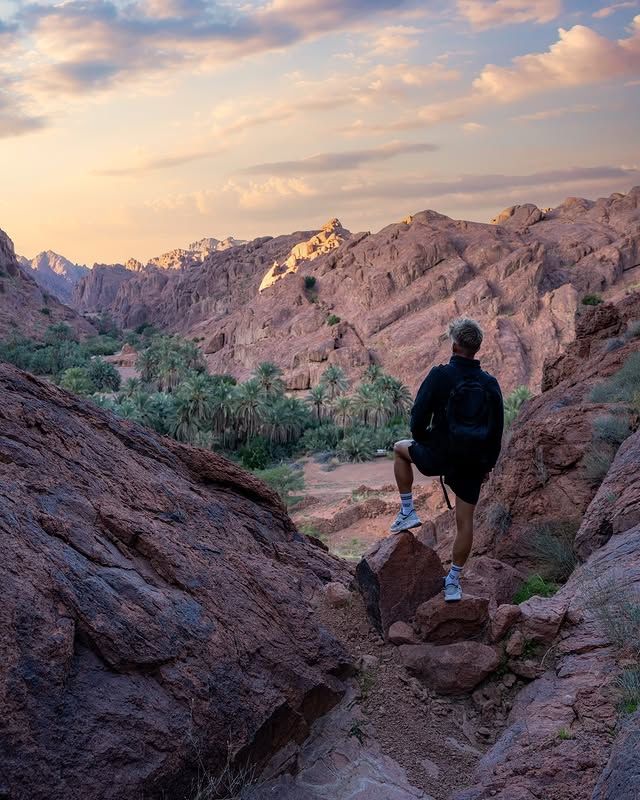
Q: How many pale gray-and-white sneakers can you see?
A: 2